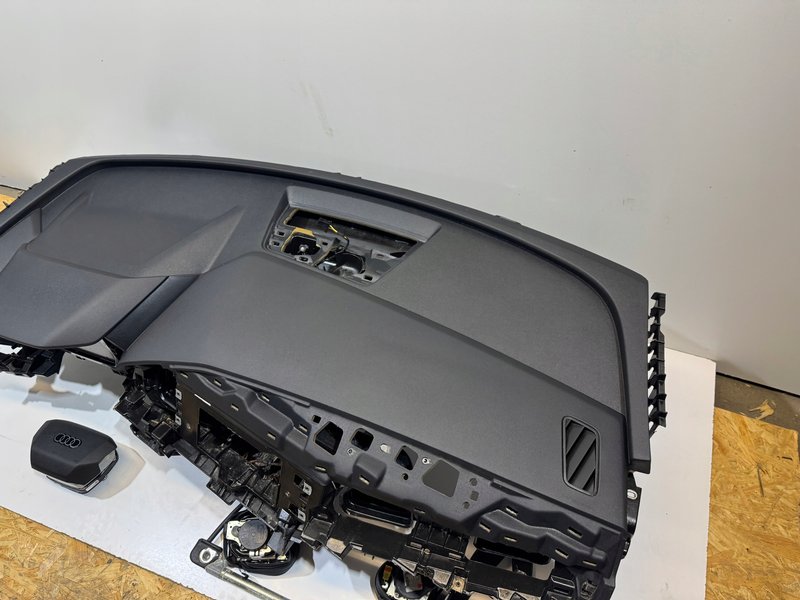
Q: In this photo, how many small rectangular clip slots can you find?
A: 15